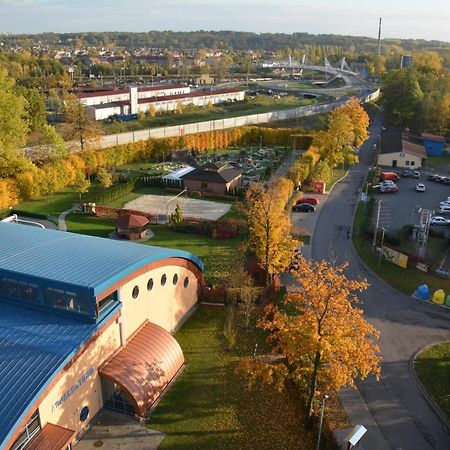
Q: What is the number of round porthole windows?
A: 6